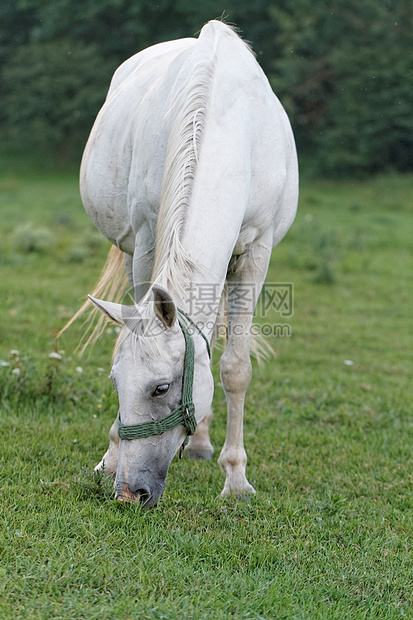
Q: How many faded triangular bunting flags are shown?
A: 0